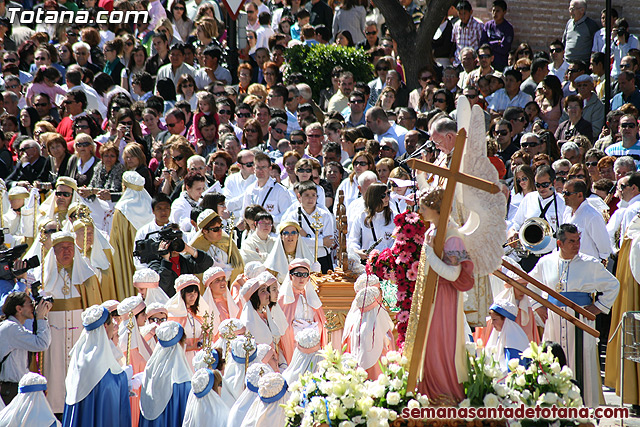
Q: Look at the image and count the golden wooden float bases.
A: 1